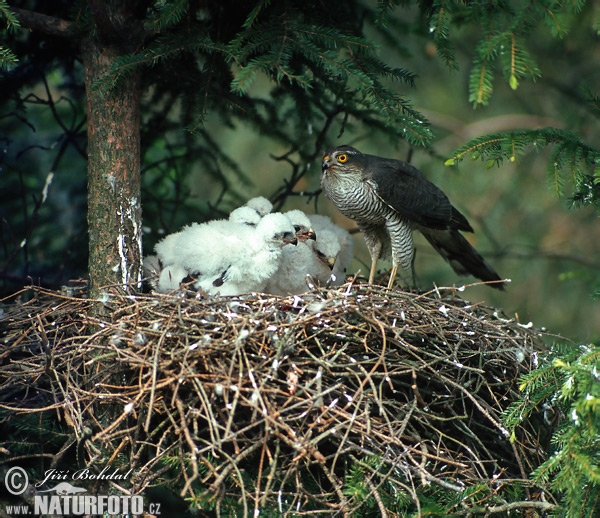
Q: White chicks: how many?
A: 5